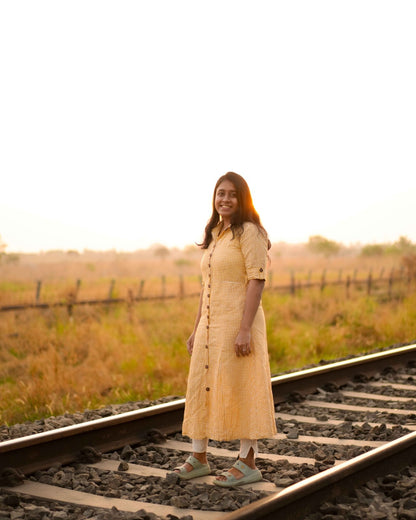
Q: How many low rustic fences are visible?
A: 1